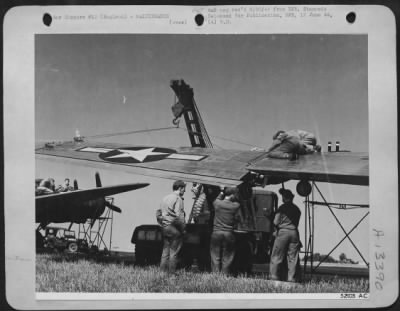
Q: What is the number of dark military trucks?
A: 1